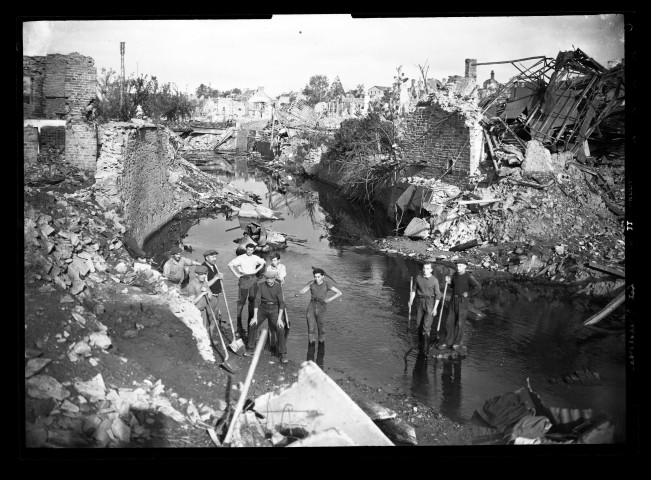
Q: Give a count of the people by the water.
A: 9